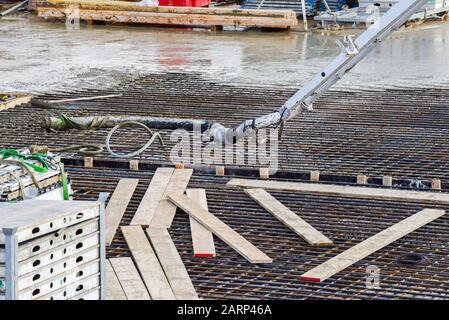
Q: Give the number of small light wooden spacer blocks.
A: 9